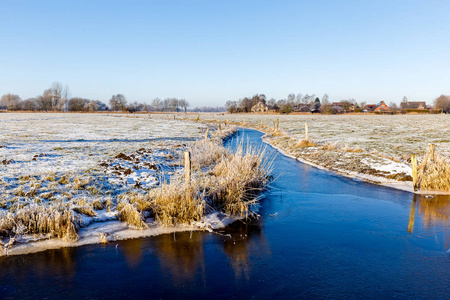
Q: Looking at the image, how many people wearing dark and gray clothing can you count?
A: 0